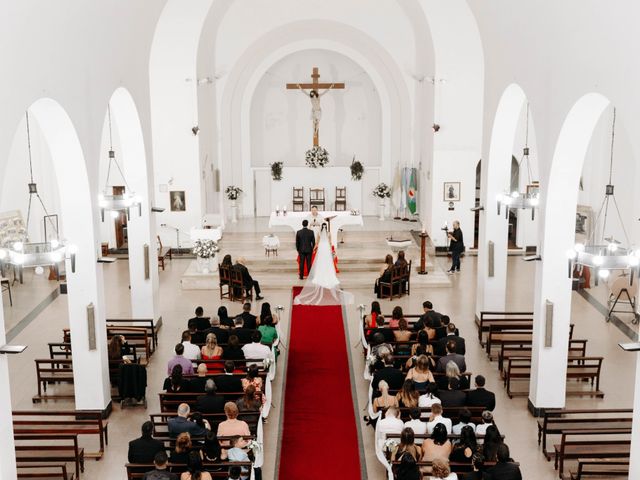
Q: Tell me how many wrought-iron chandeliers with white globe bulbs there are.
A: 4